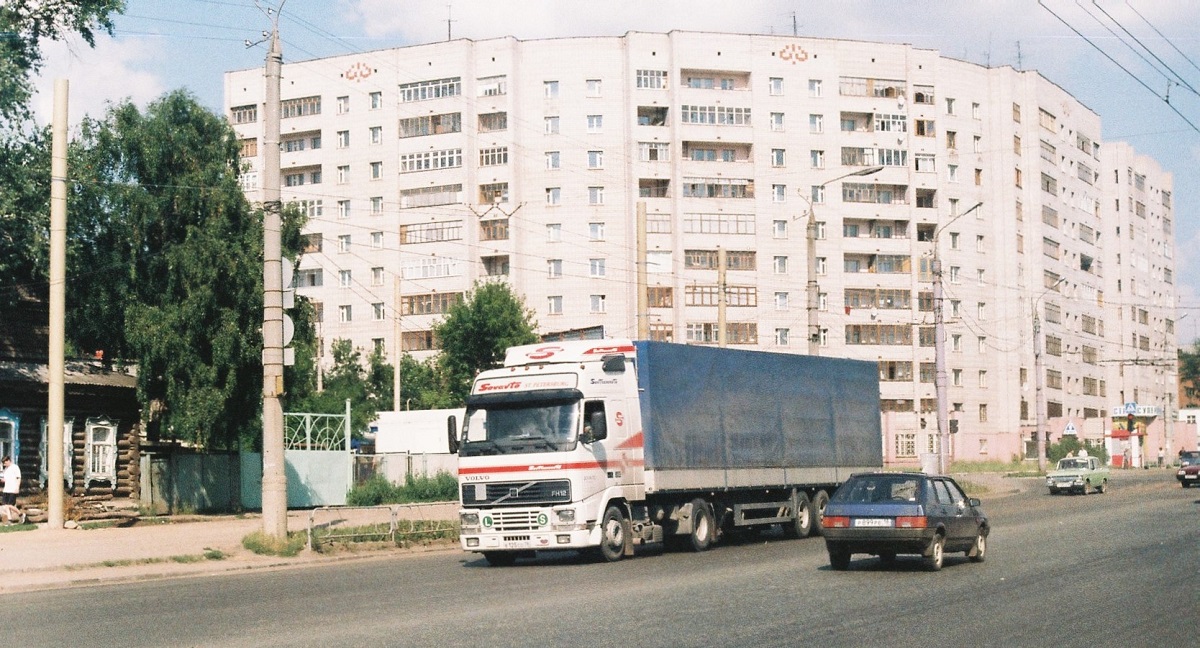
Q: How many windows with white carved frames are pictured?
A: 2